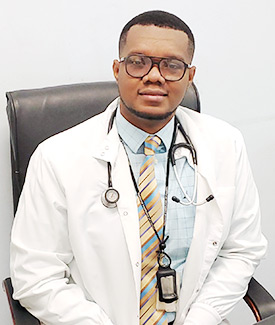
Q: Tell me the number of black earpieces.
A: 2